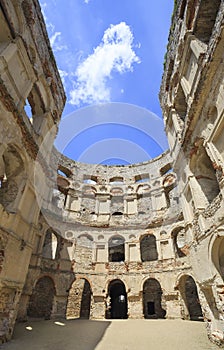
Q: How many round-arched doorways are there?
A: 5